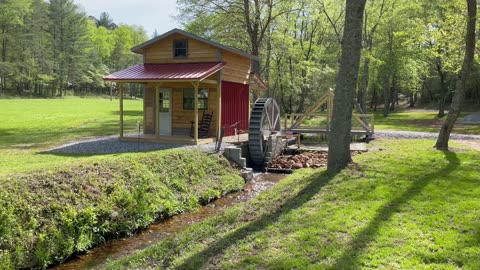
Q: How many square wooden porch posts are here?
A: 3